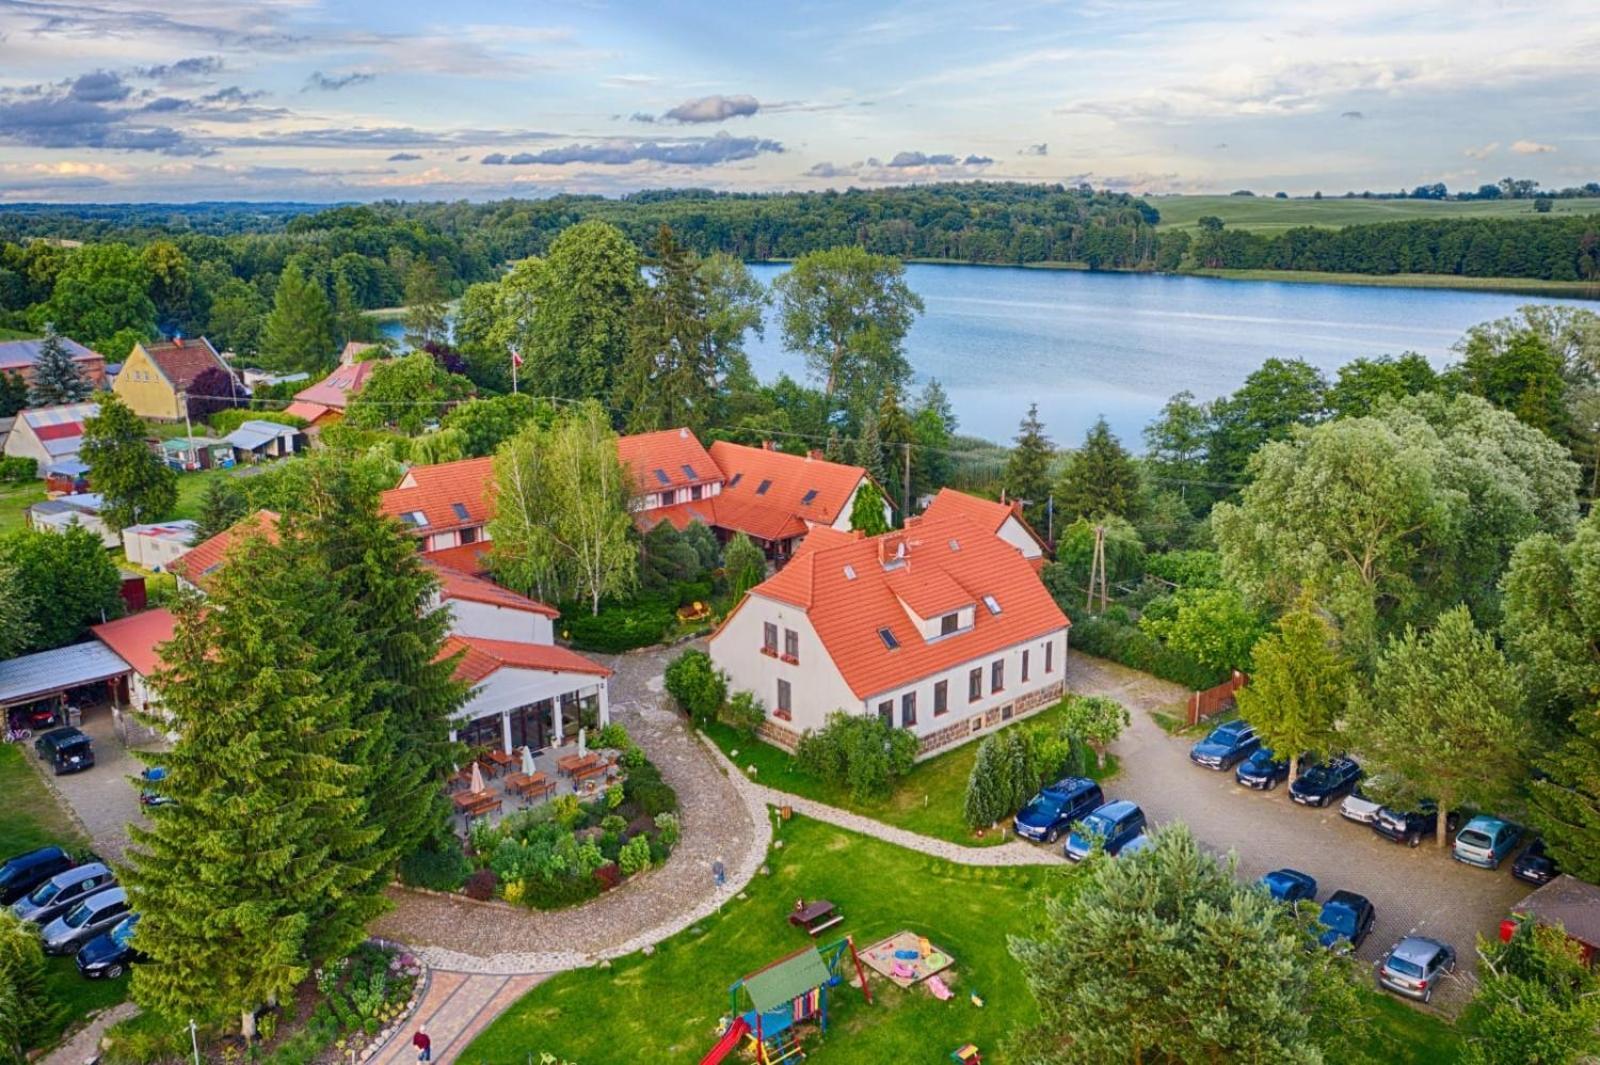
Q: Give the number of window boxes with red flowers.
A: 3